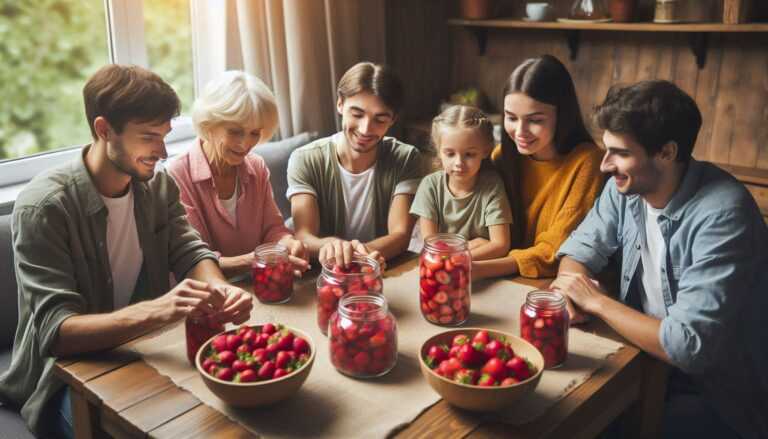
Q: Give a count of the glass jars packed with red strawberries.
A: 6